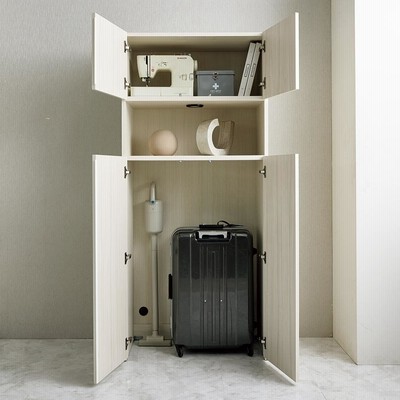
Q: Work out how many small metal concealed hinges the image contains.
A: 10